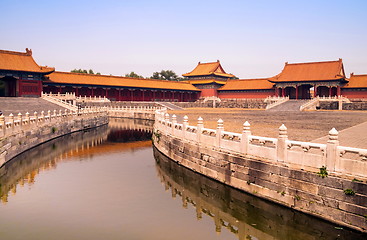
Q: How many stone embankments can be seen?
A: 2